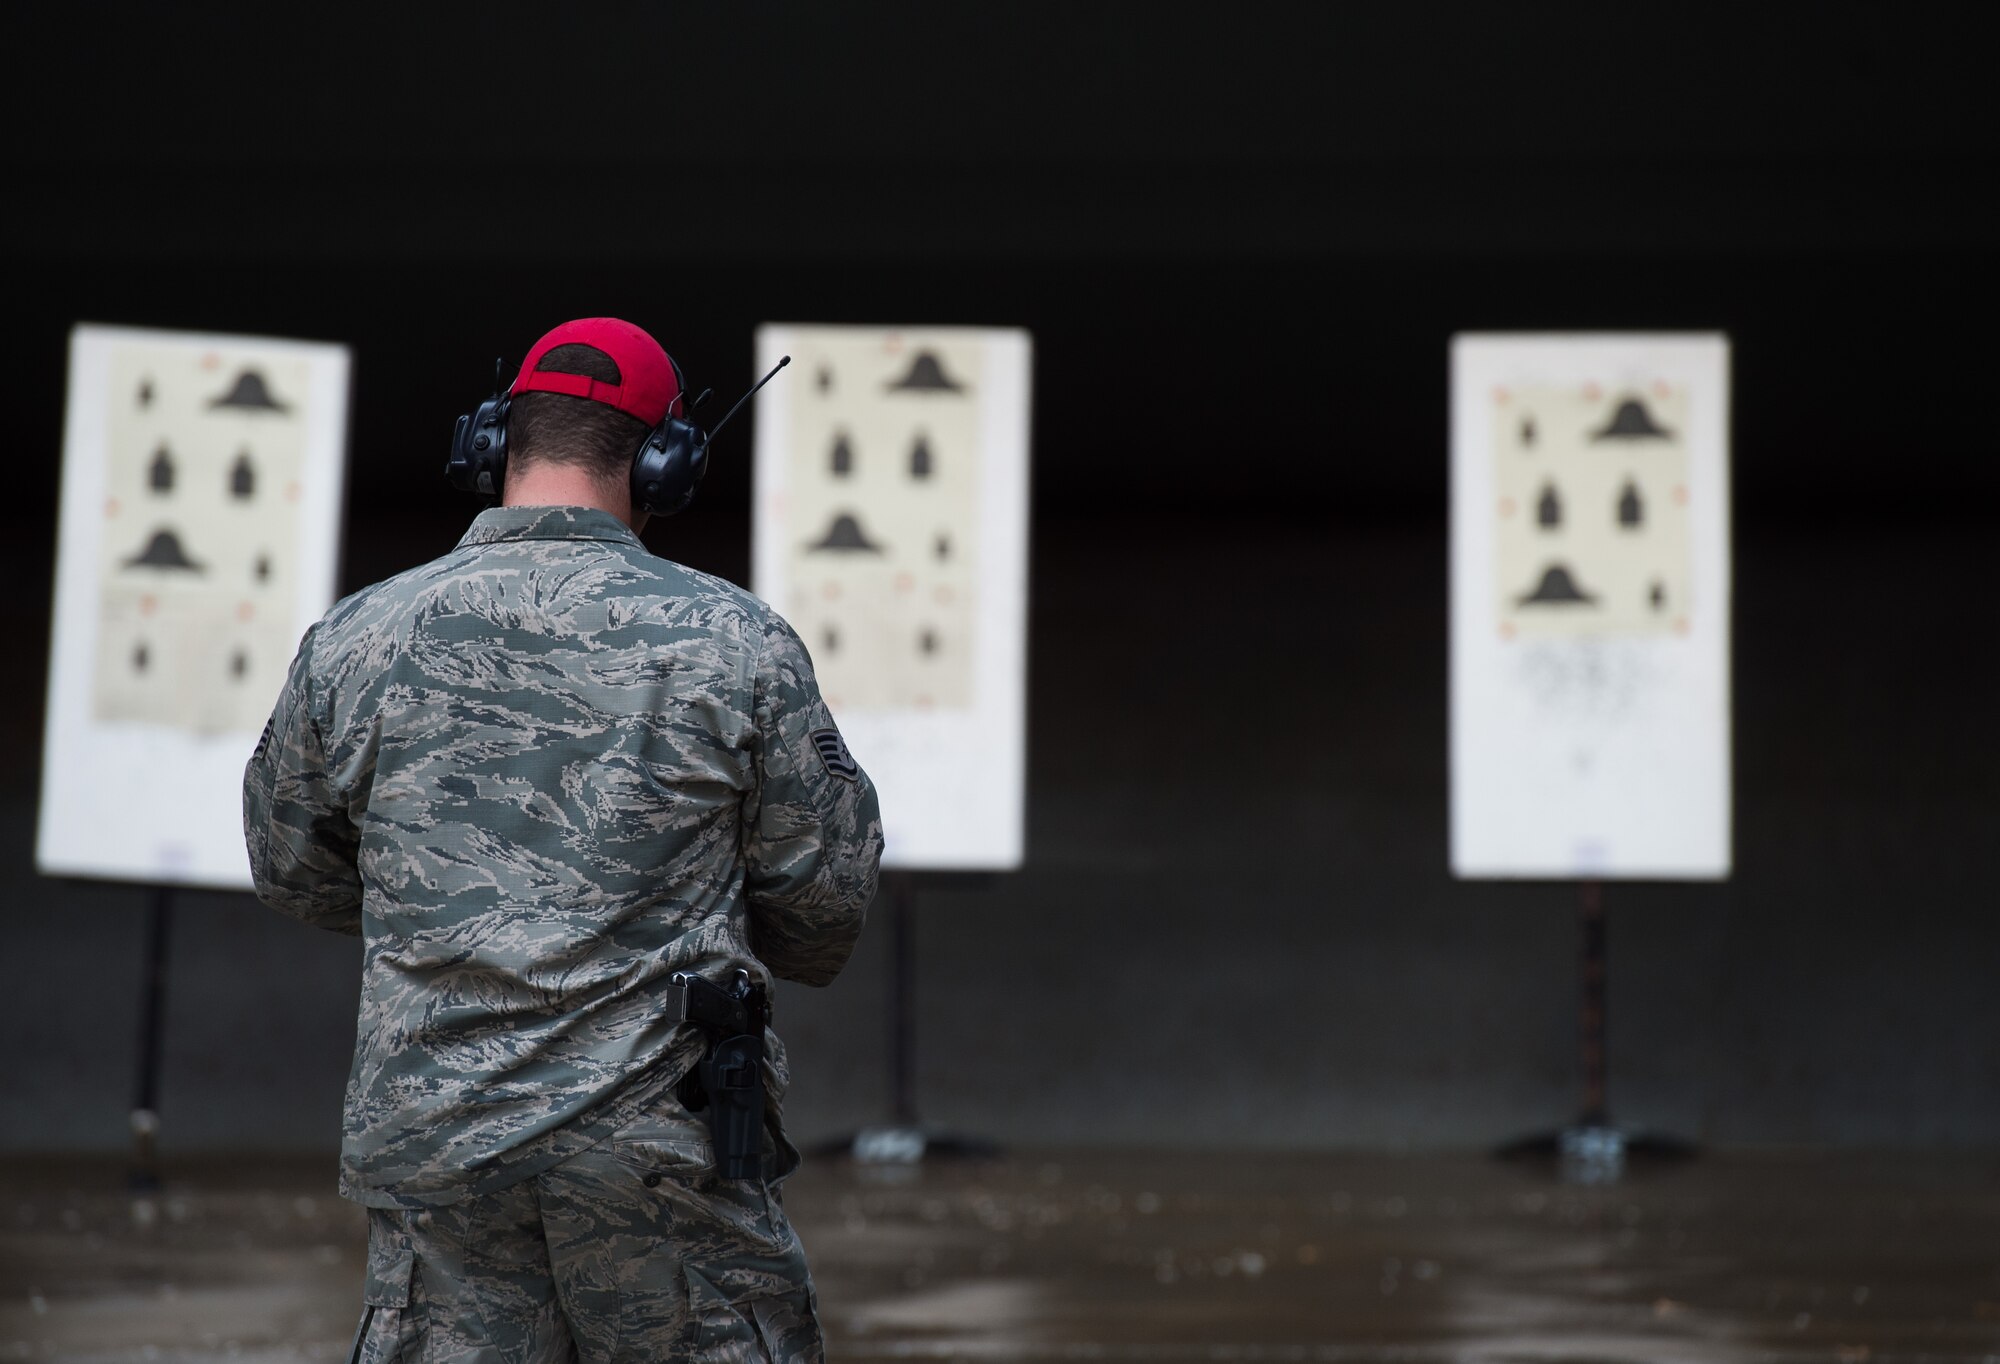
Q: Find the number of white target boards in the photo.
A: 3